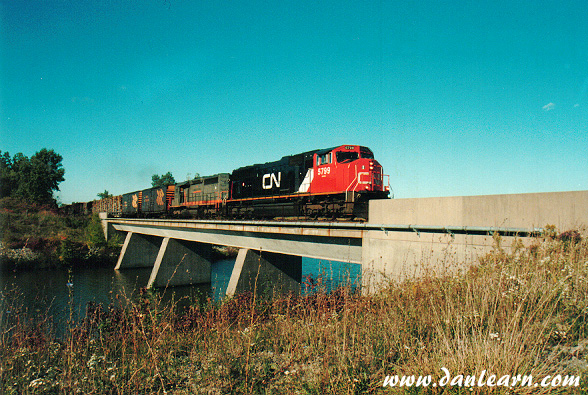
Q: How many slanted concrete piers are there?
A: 3